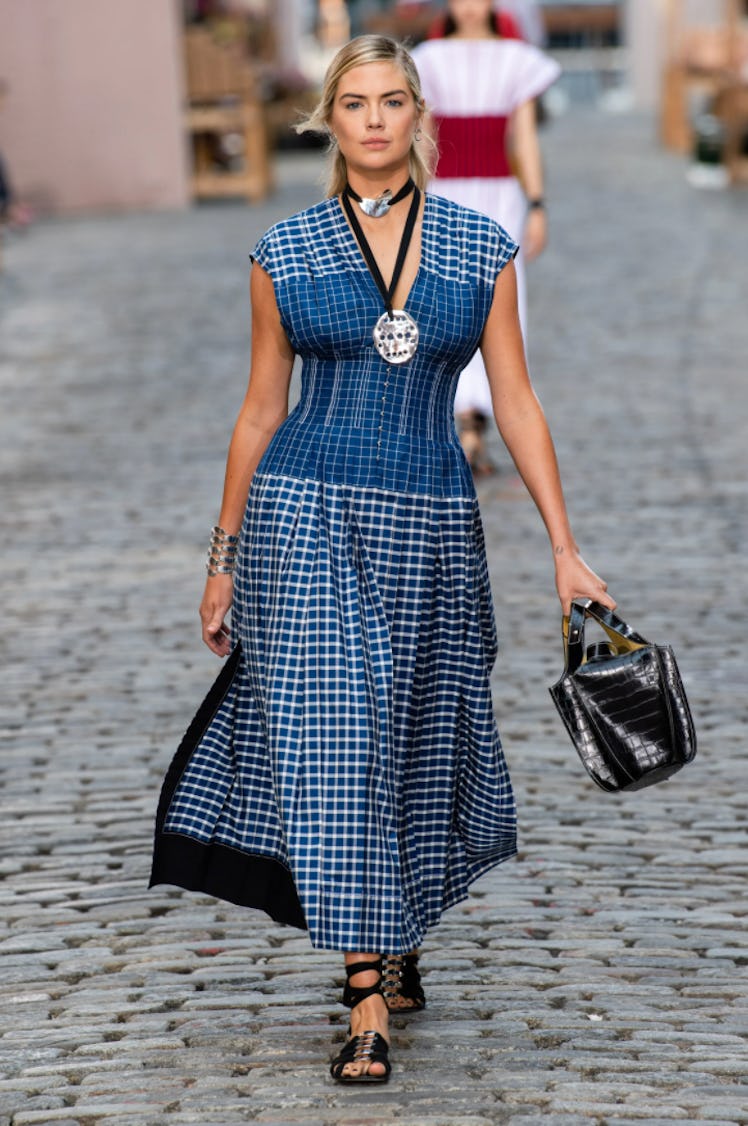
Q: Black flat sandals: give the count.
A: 2